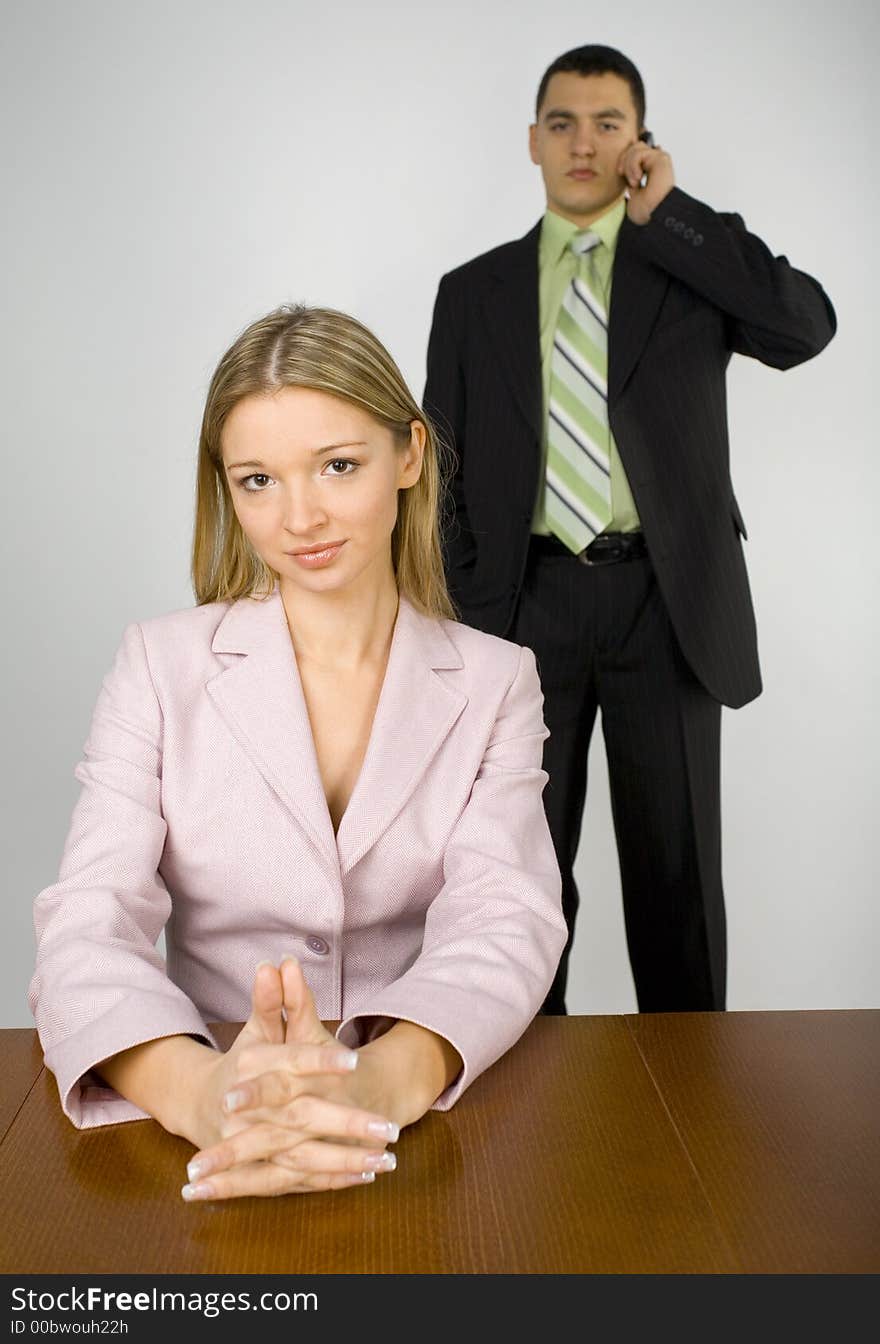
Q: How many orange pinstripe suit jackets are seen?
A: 0